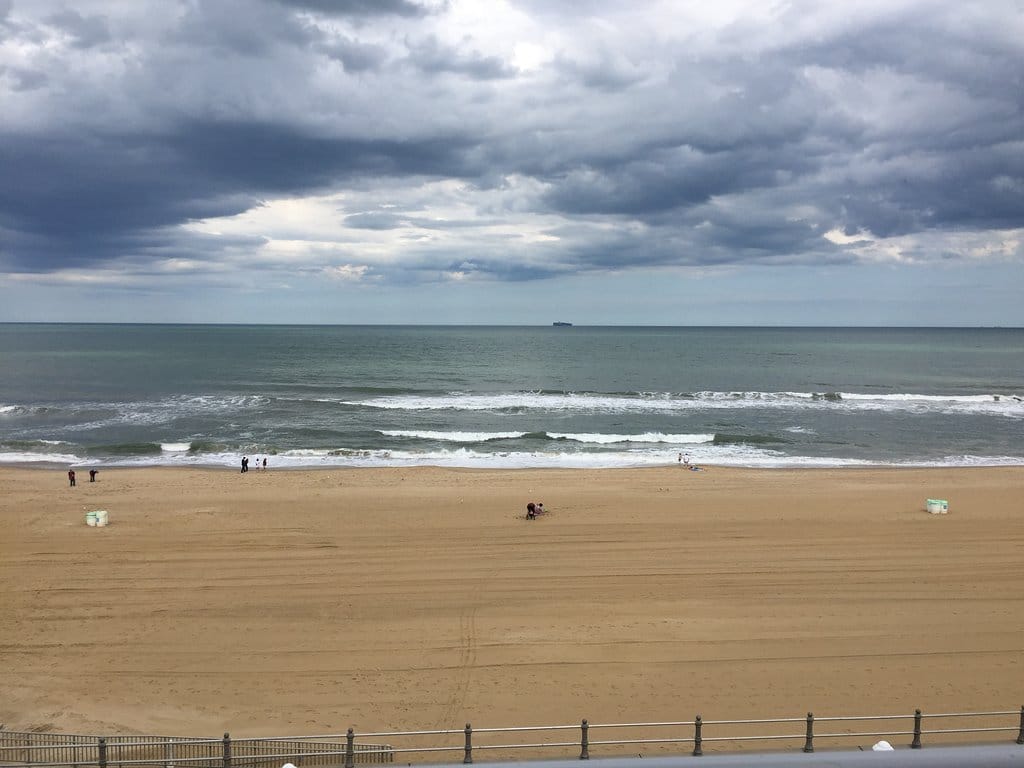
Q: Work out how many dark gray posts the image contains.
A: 9